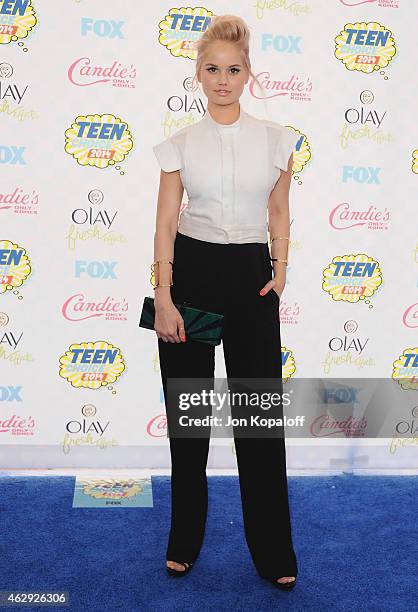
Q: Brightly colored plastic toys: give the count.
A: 0